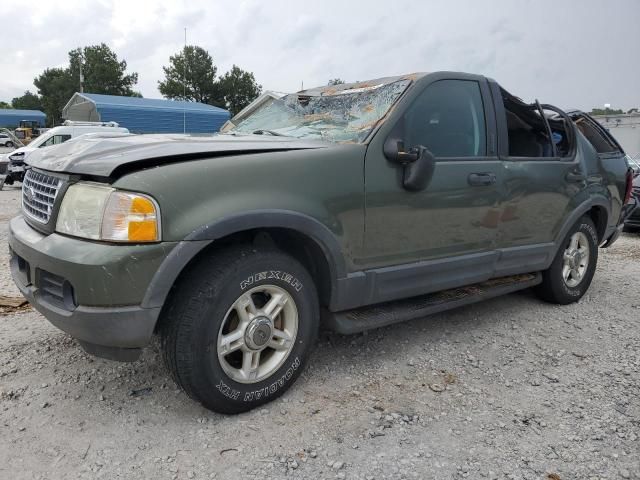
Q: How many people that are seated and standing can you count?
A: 0